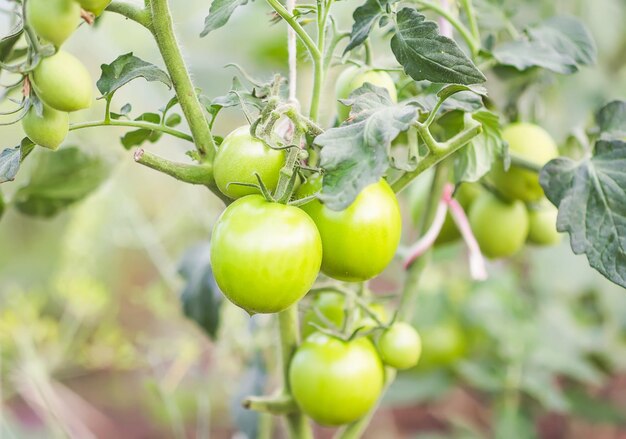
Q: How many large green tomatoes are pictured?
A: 4